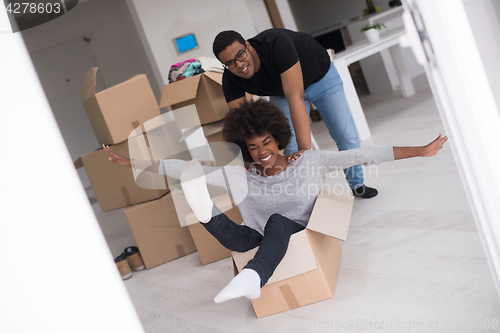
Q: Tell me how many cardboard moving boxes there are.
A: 7